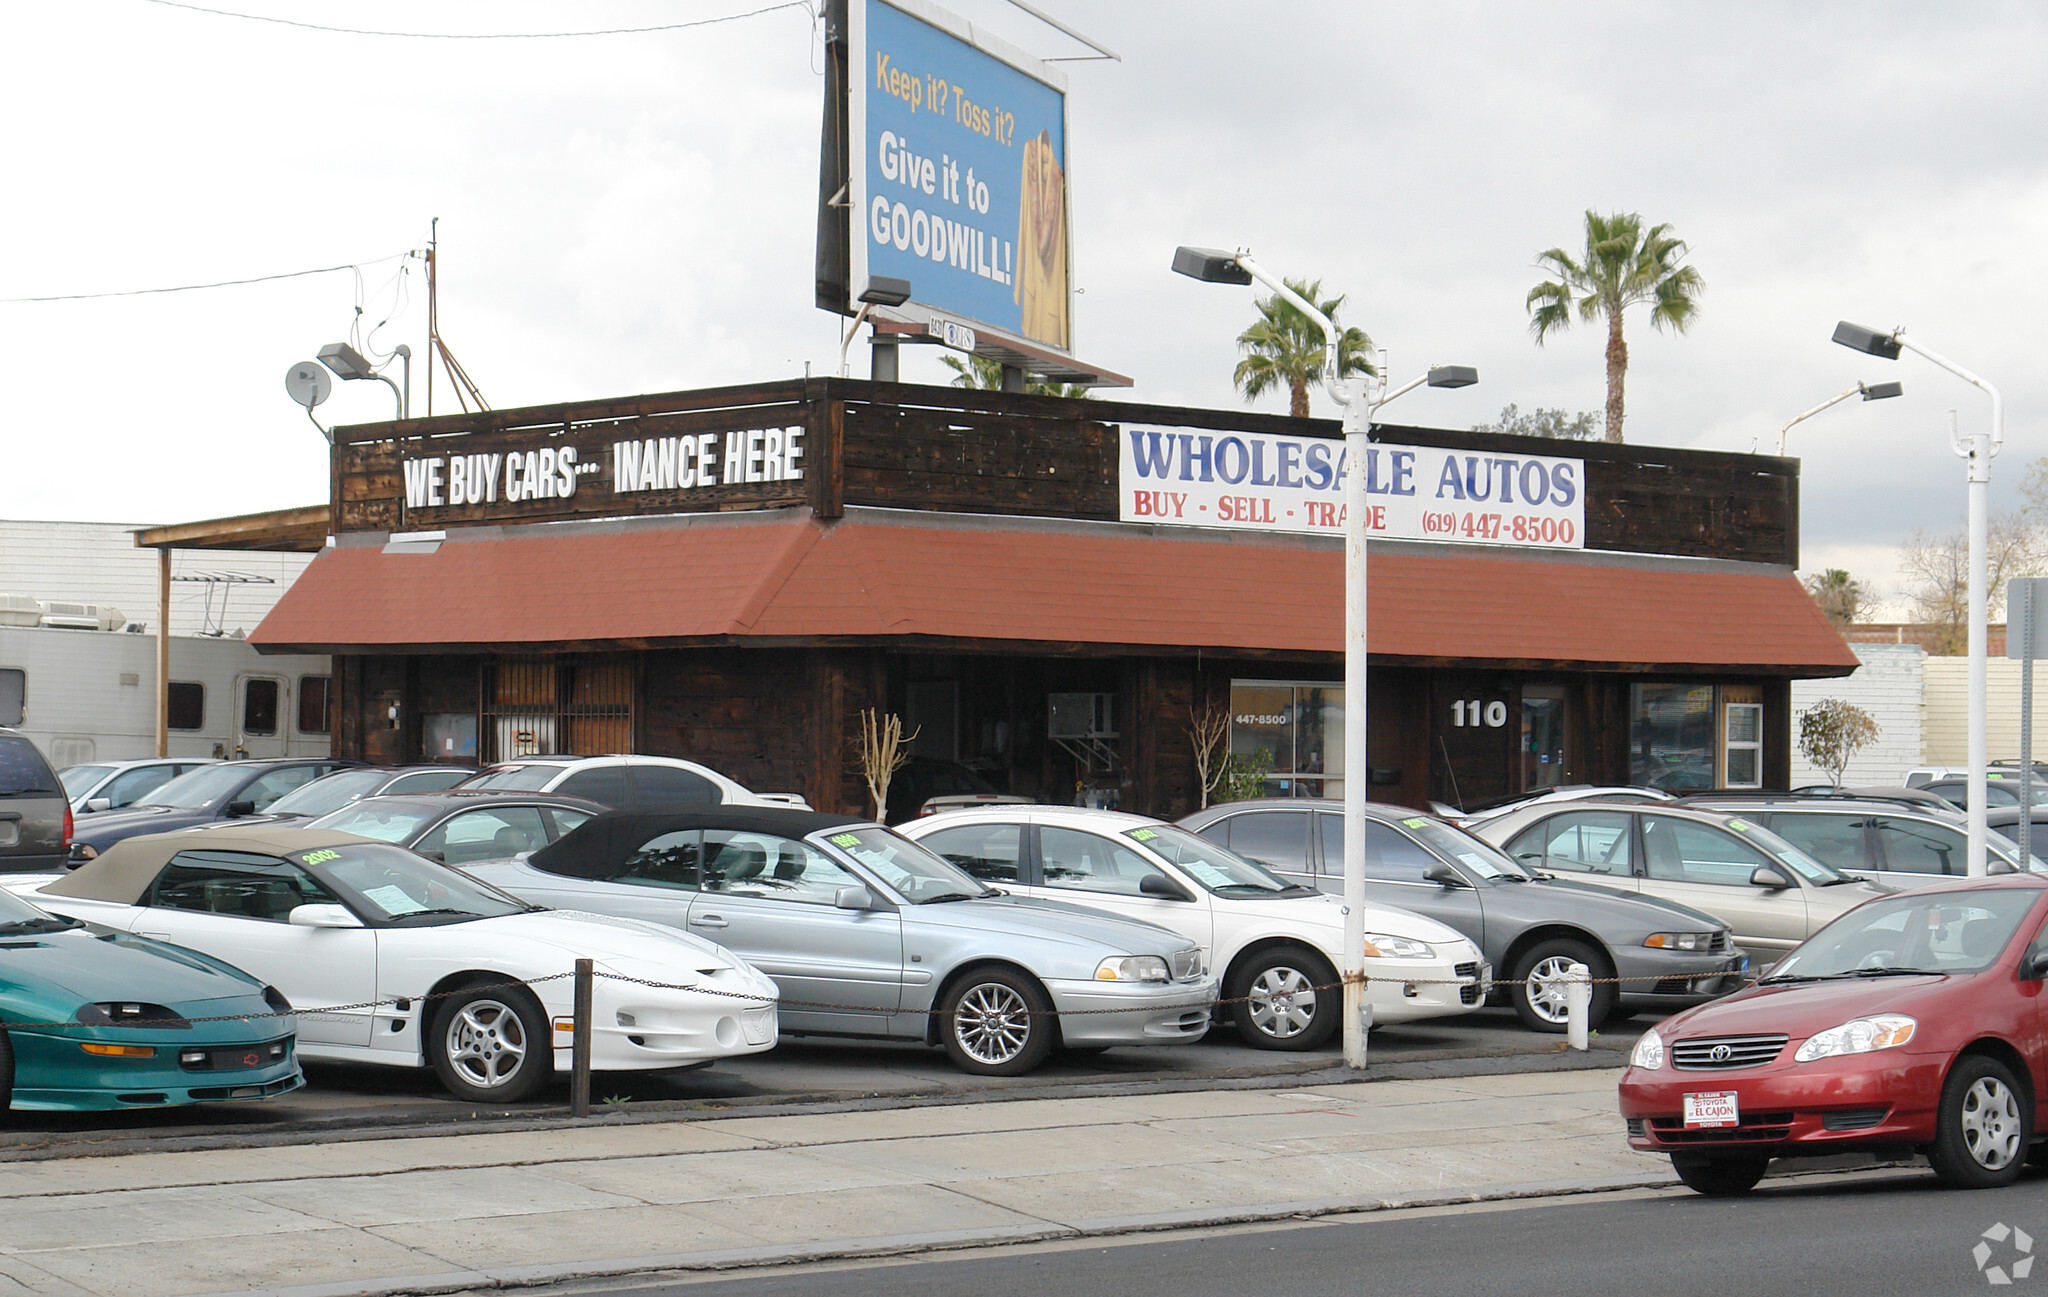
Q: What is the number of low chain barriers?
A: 1